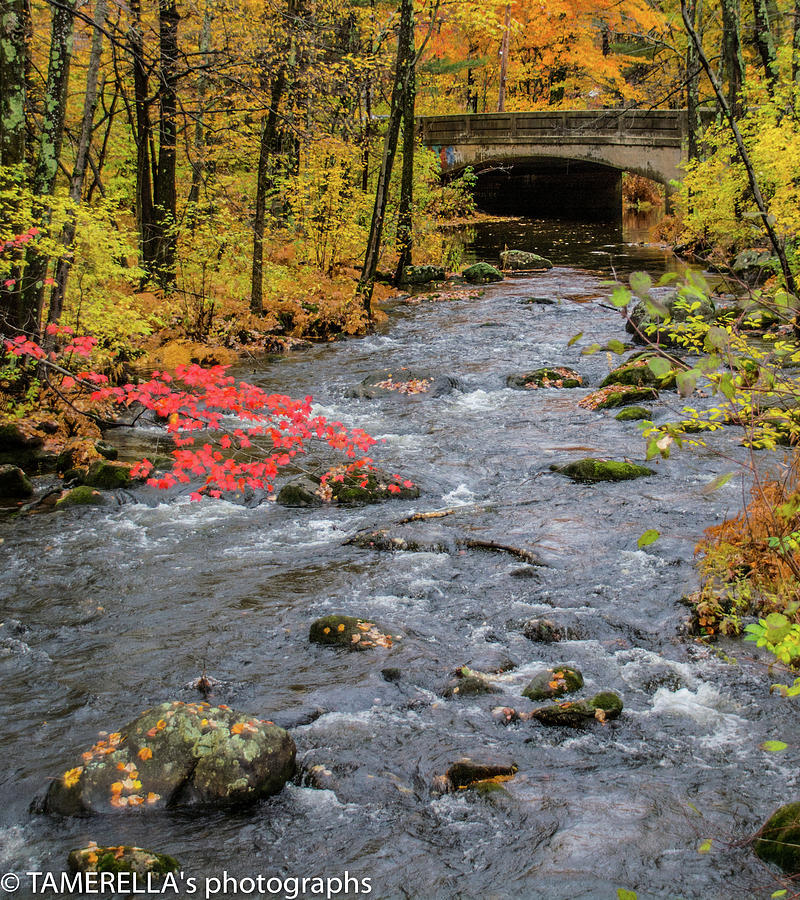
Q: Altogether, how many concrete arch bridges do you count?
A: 1